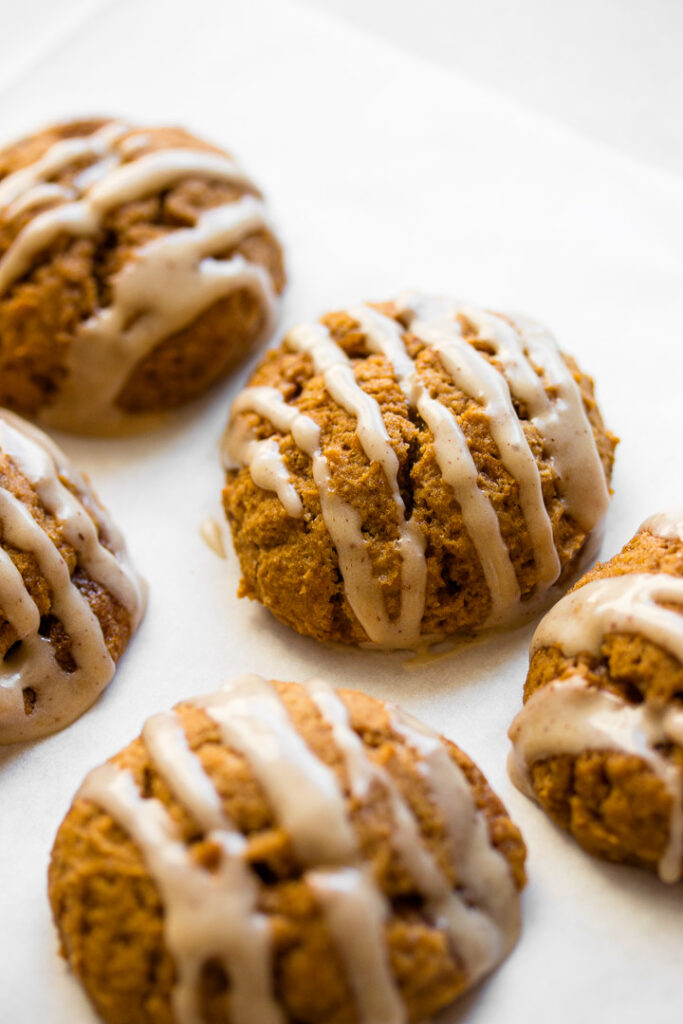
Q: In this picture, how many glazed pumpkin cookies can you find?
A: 5